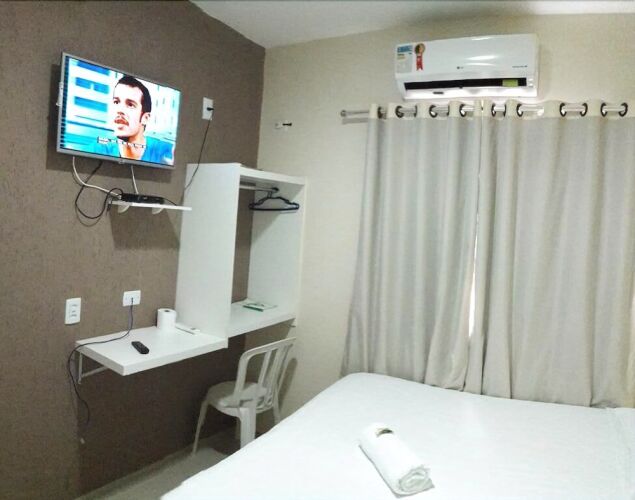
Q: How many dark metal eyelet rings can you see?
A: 13